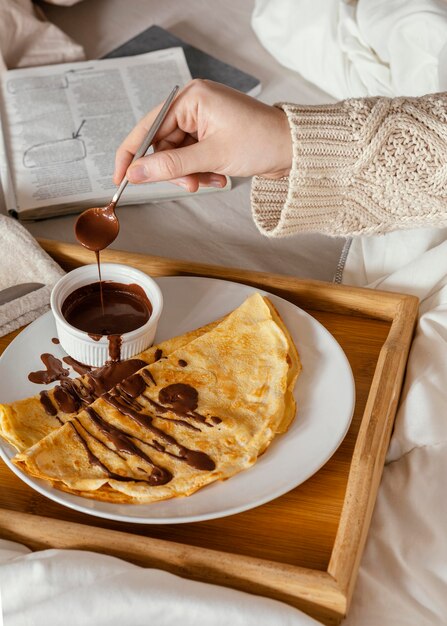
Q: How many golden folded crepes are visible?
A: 2